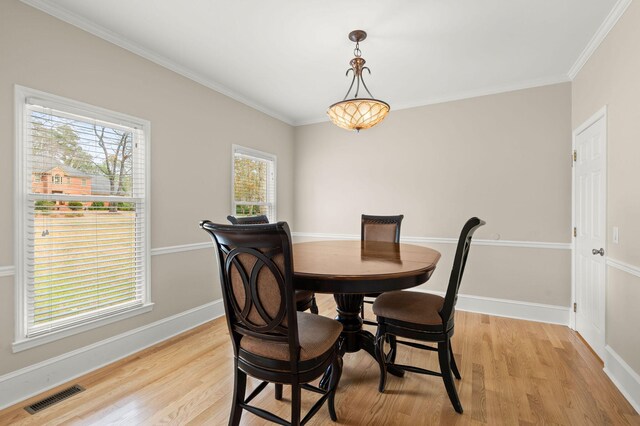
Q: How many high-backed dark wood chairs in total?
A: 4